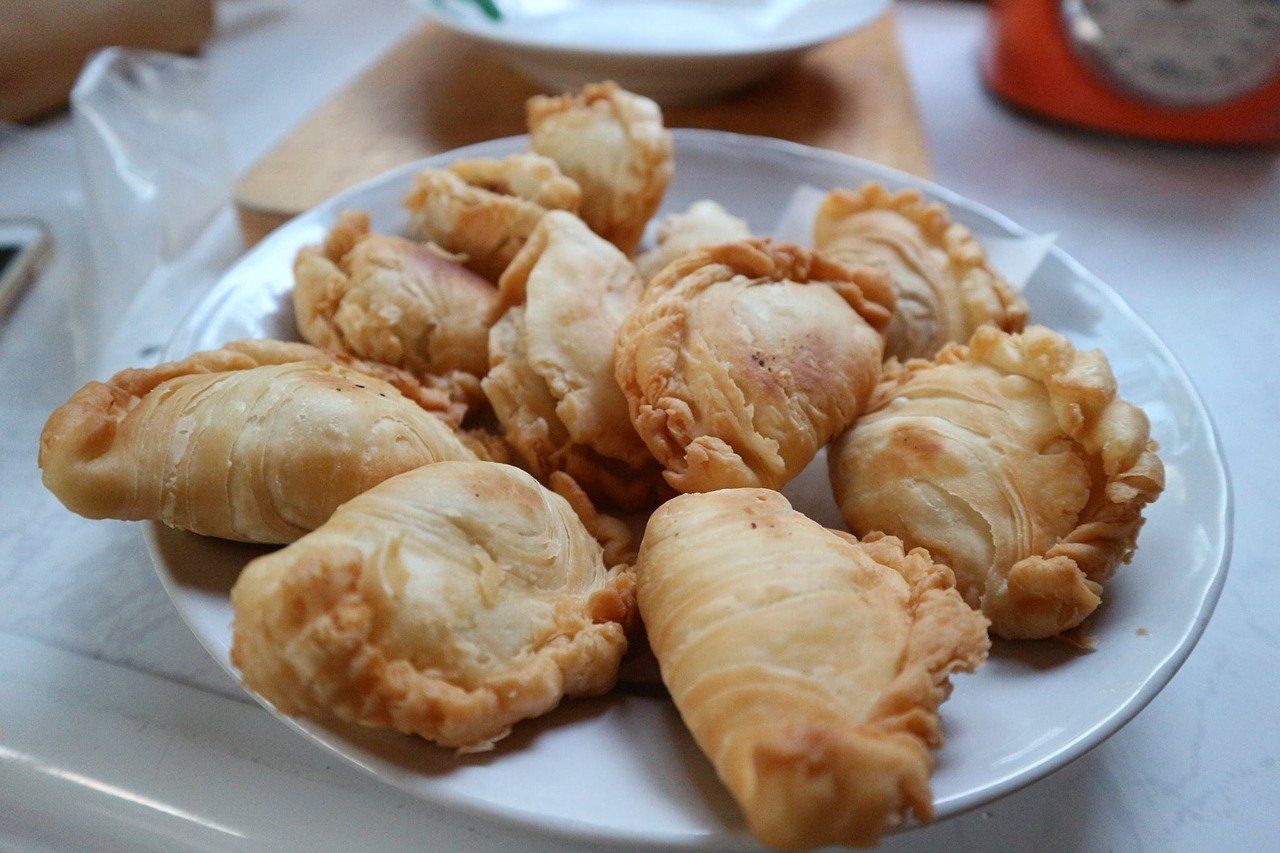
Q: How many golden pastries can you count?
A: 11